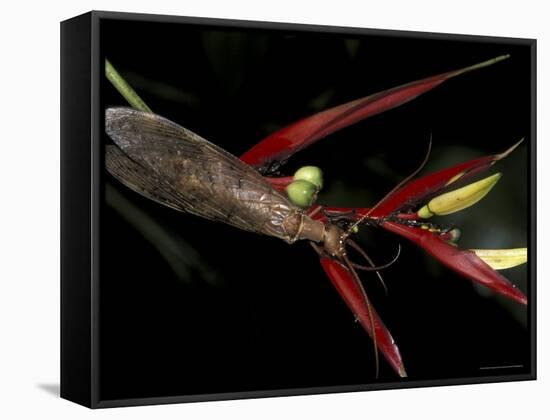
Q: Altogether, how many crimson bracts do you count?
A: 4